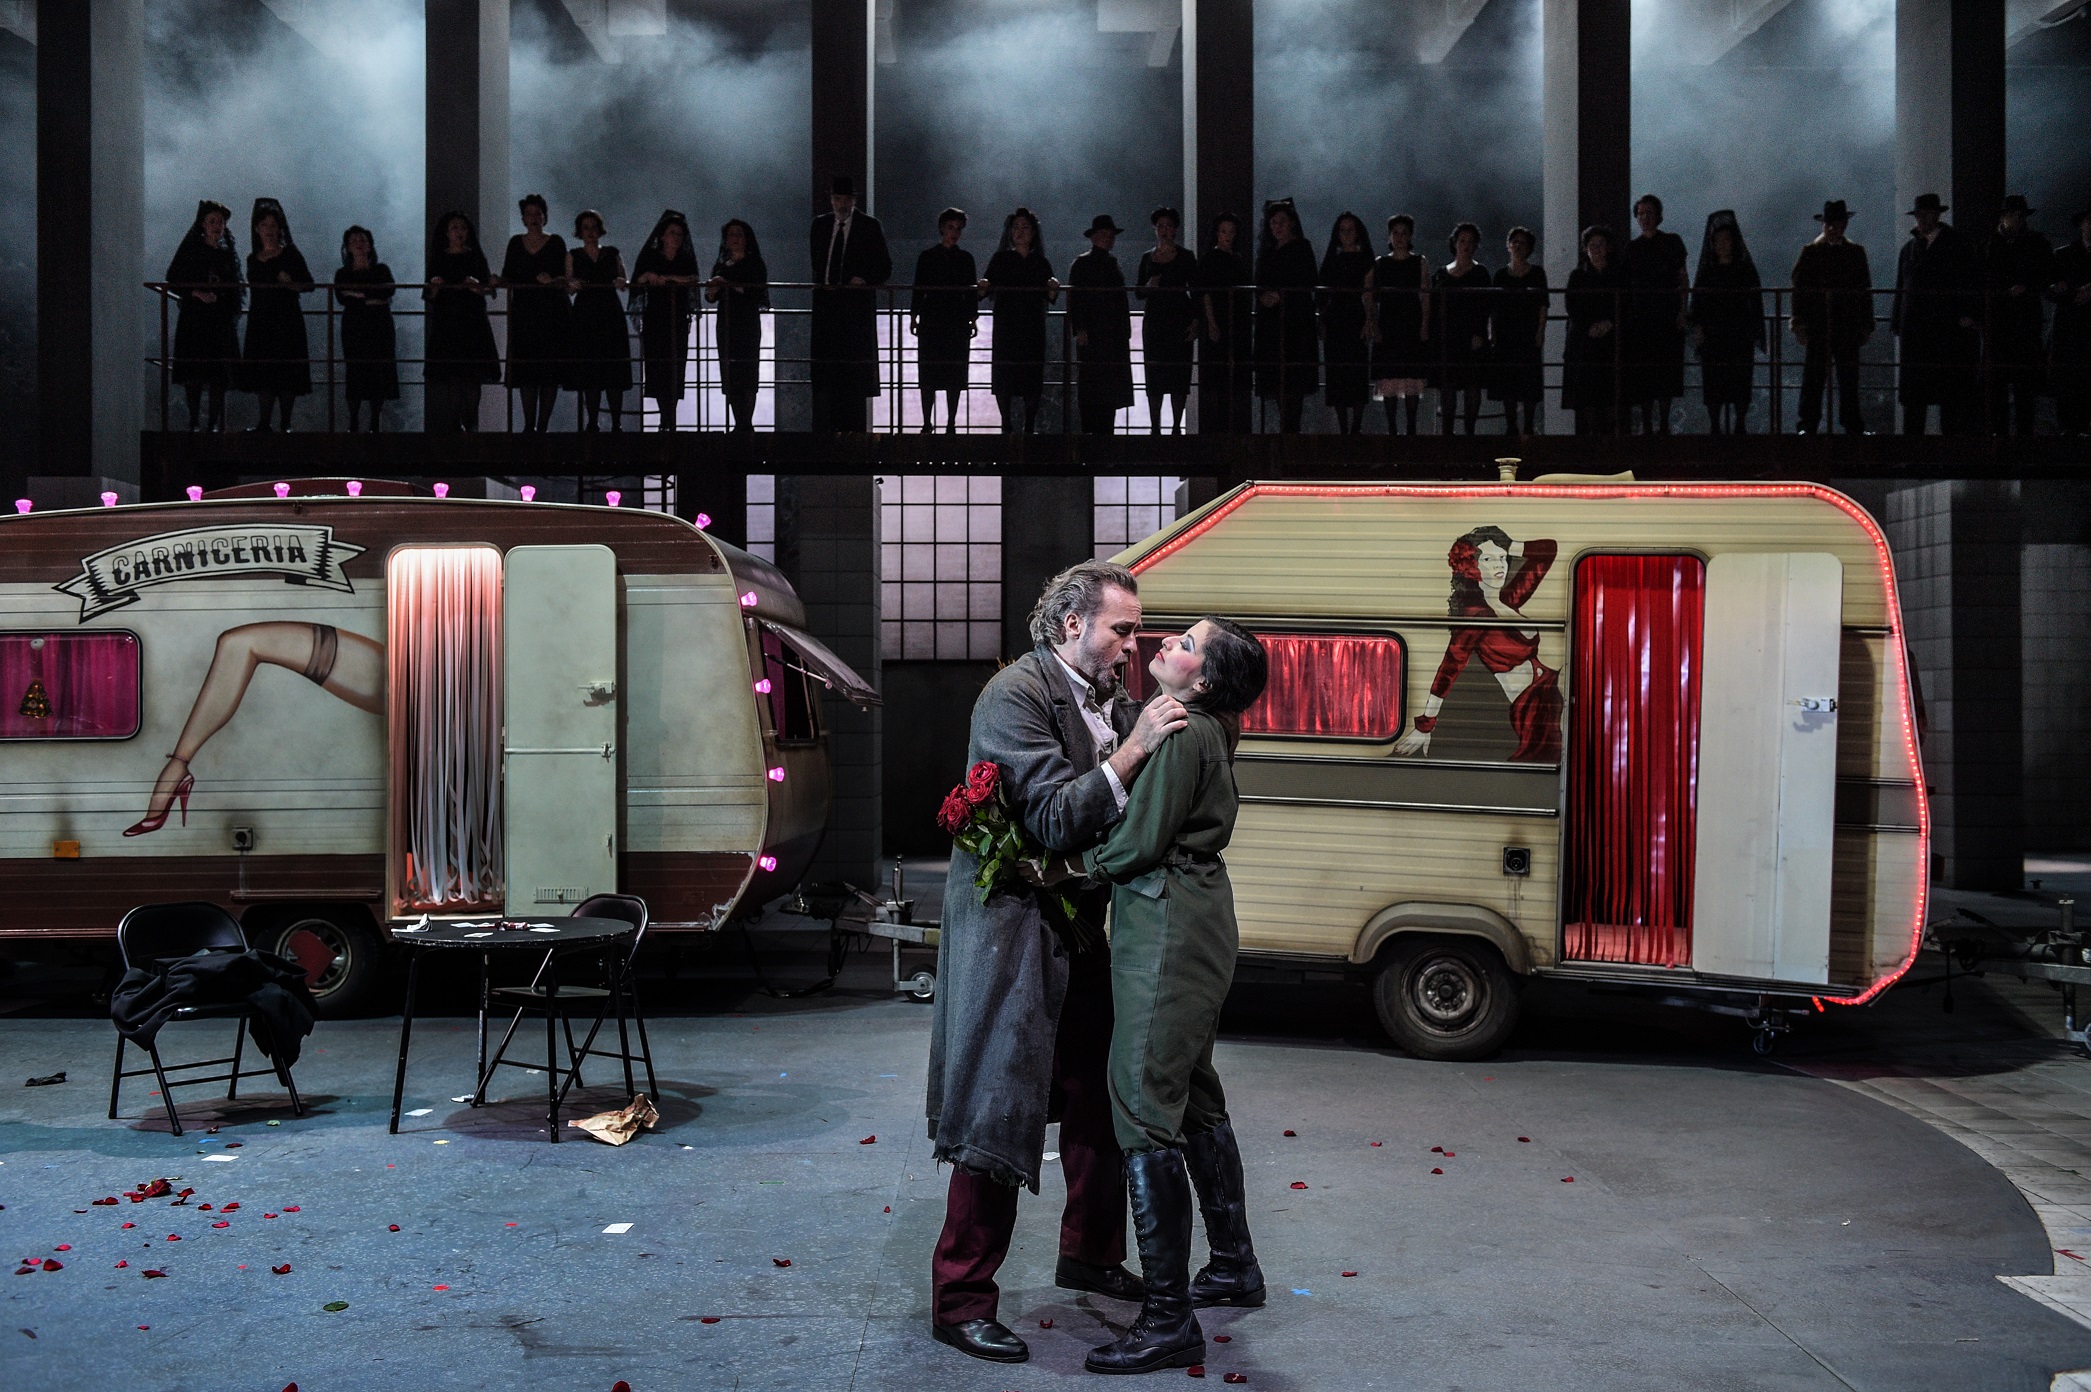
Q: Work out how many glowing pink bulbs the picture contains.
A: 13